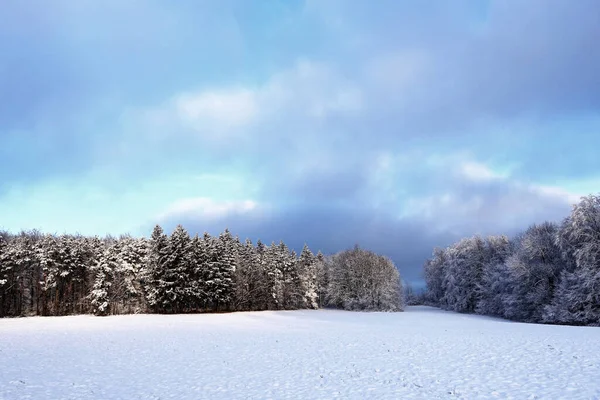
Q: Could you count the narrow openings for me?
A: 1